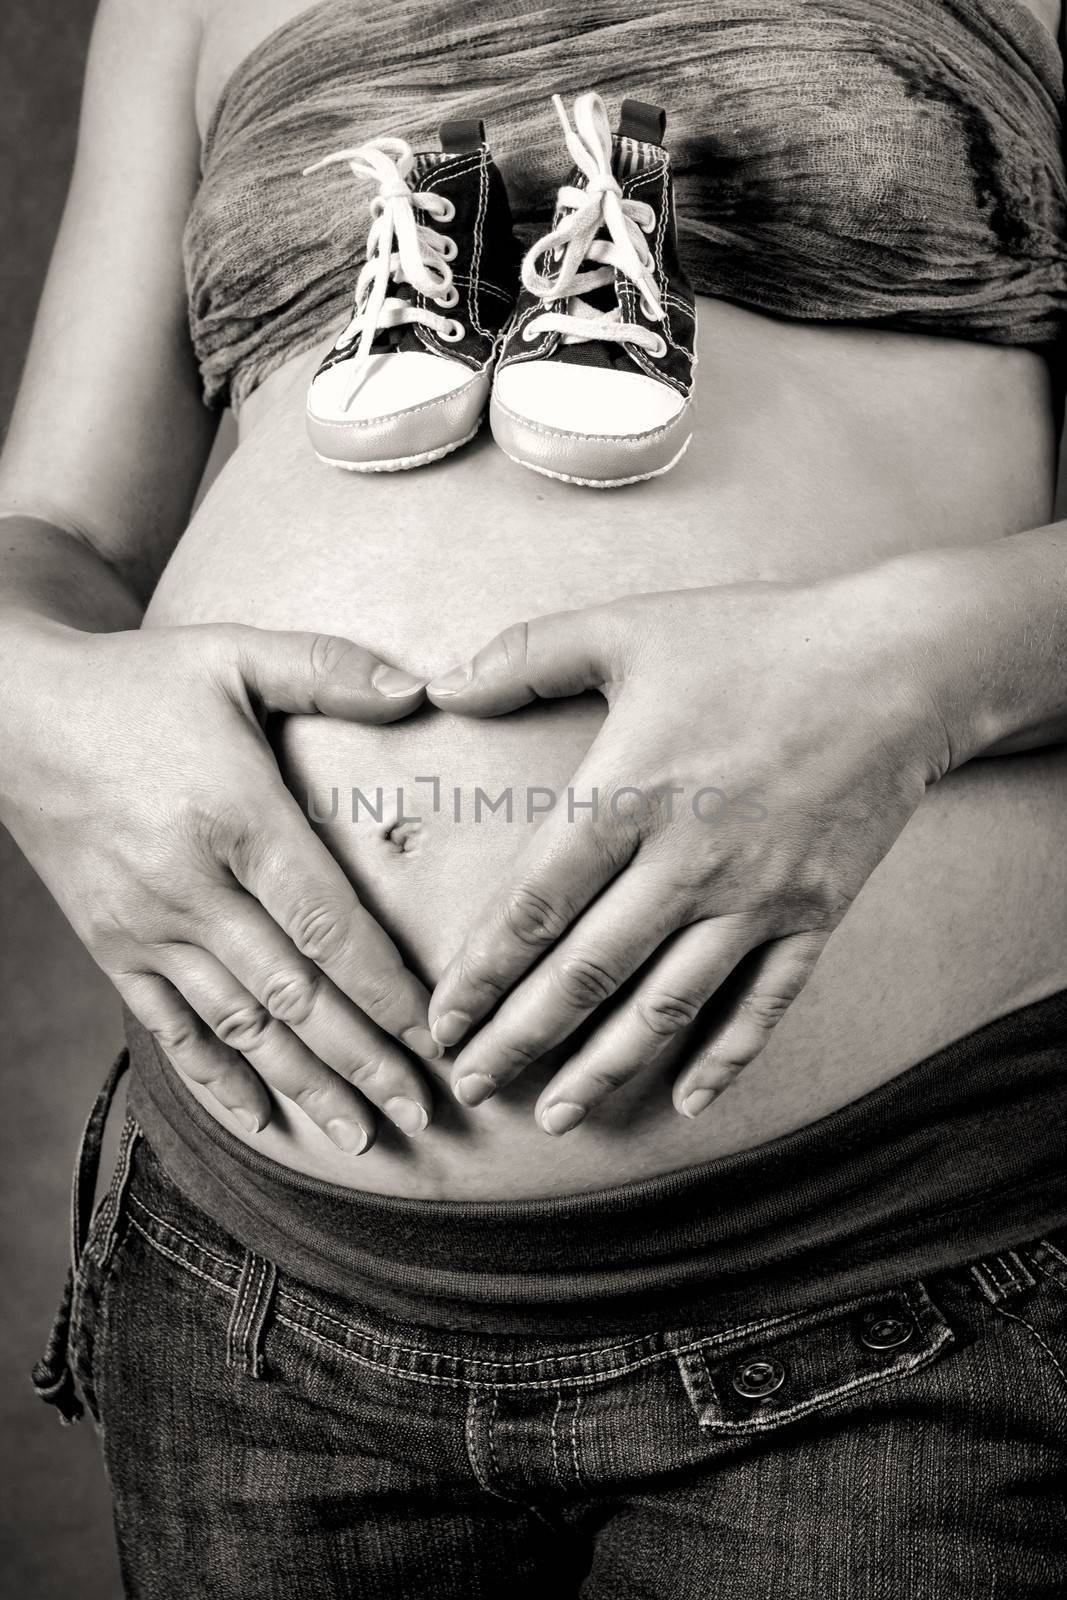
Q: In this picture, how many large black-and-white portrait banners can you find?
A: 0